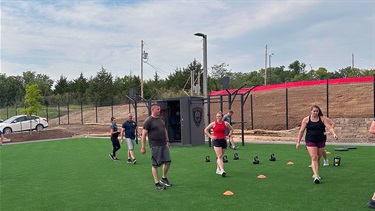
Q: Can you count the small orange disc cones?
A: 4